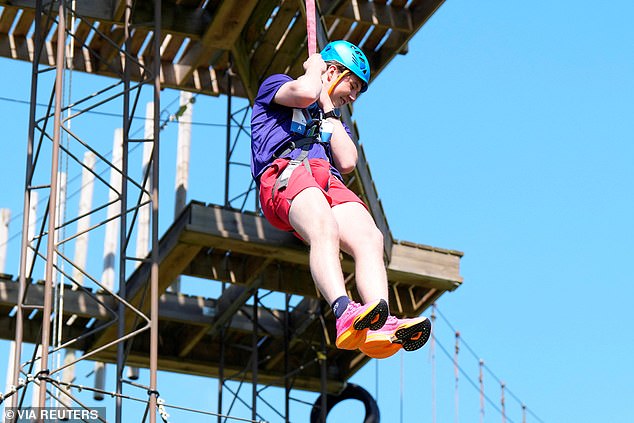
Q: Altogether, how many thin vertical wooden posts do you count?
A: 7